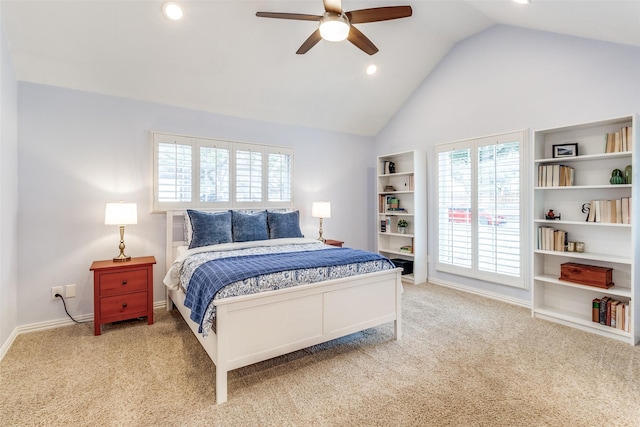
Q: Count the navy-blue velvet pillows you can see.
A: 3